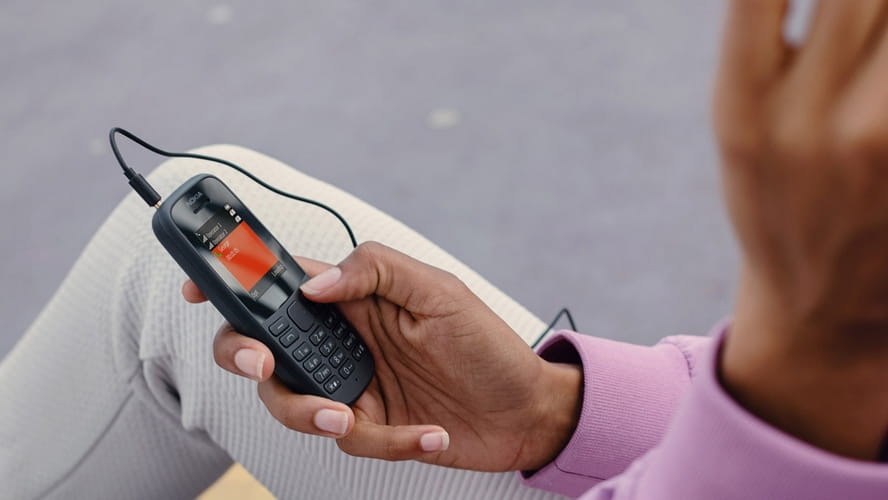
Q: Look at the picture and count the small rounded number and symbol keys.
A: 12